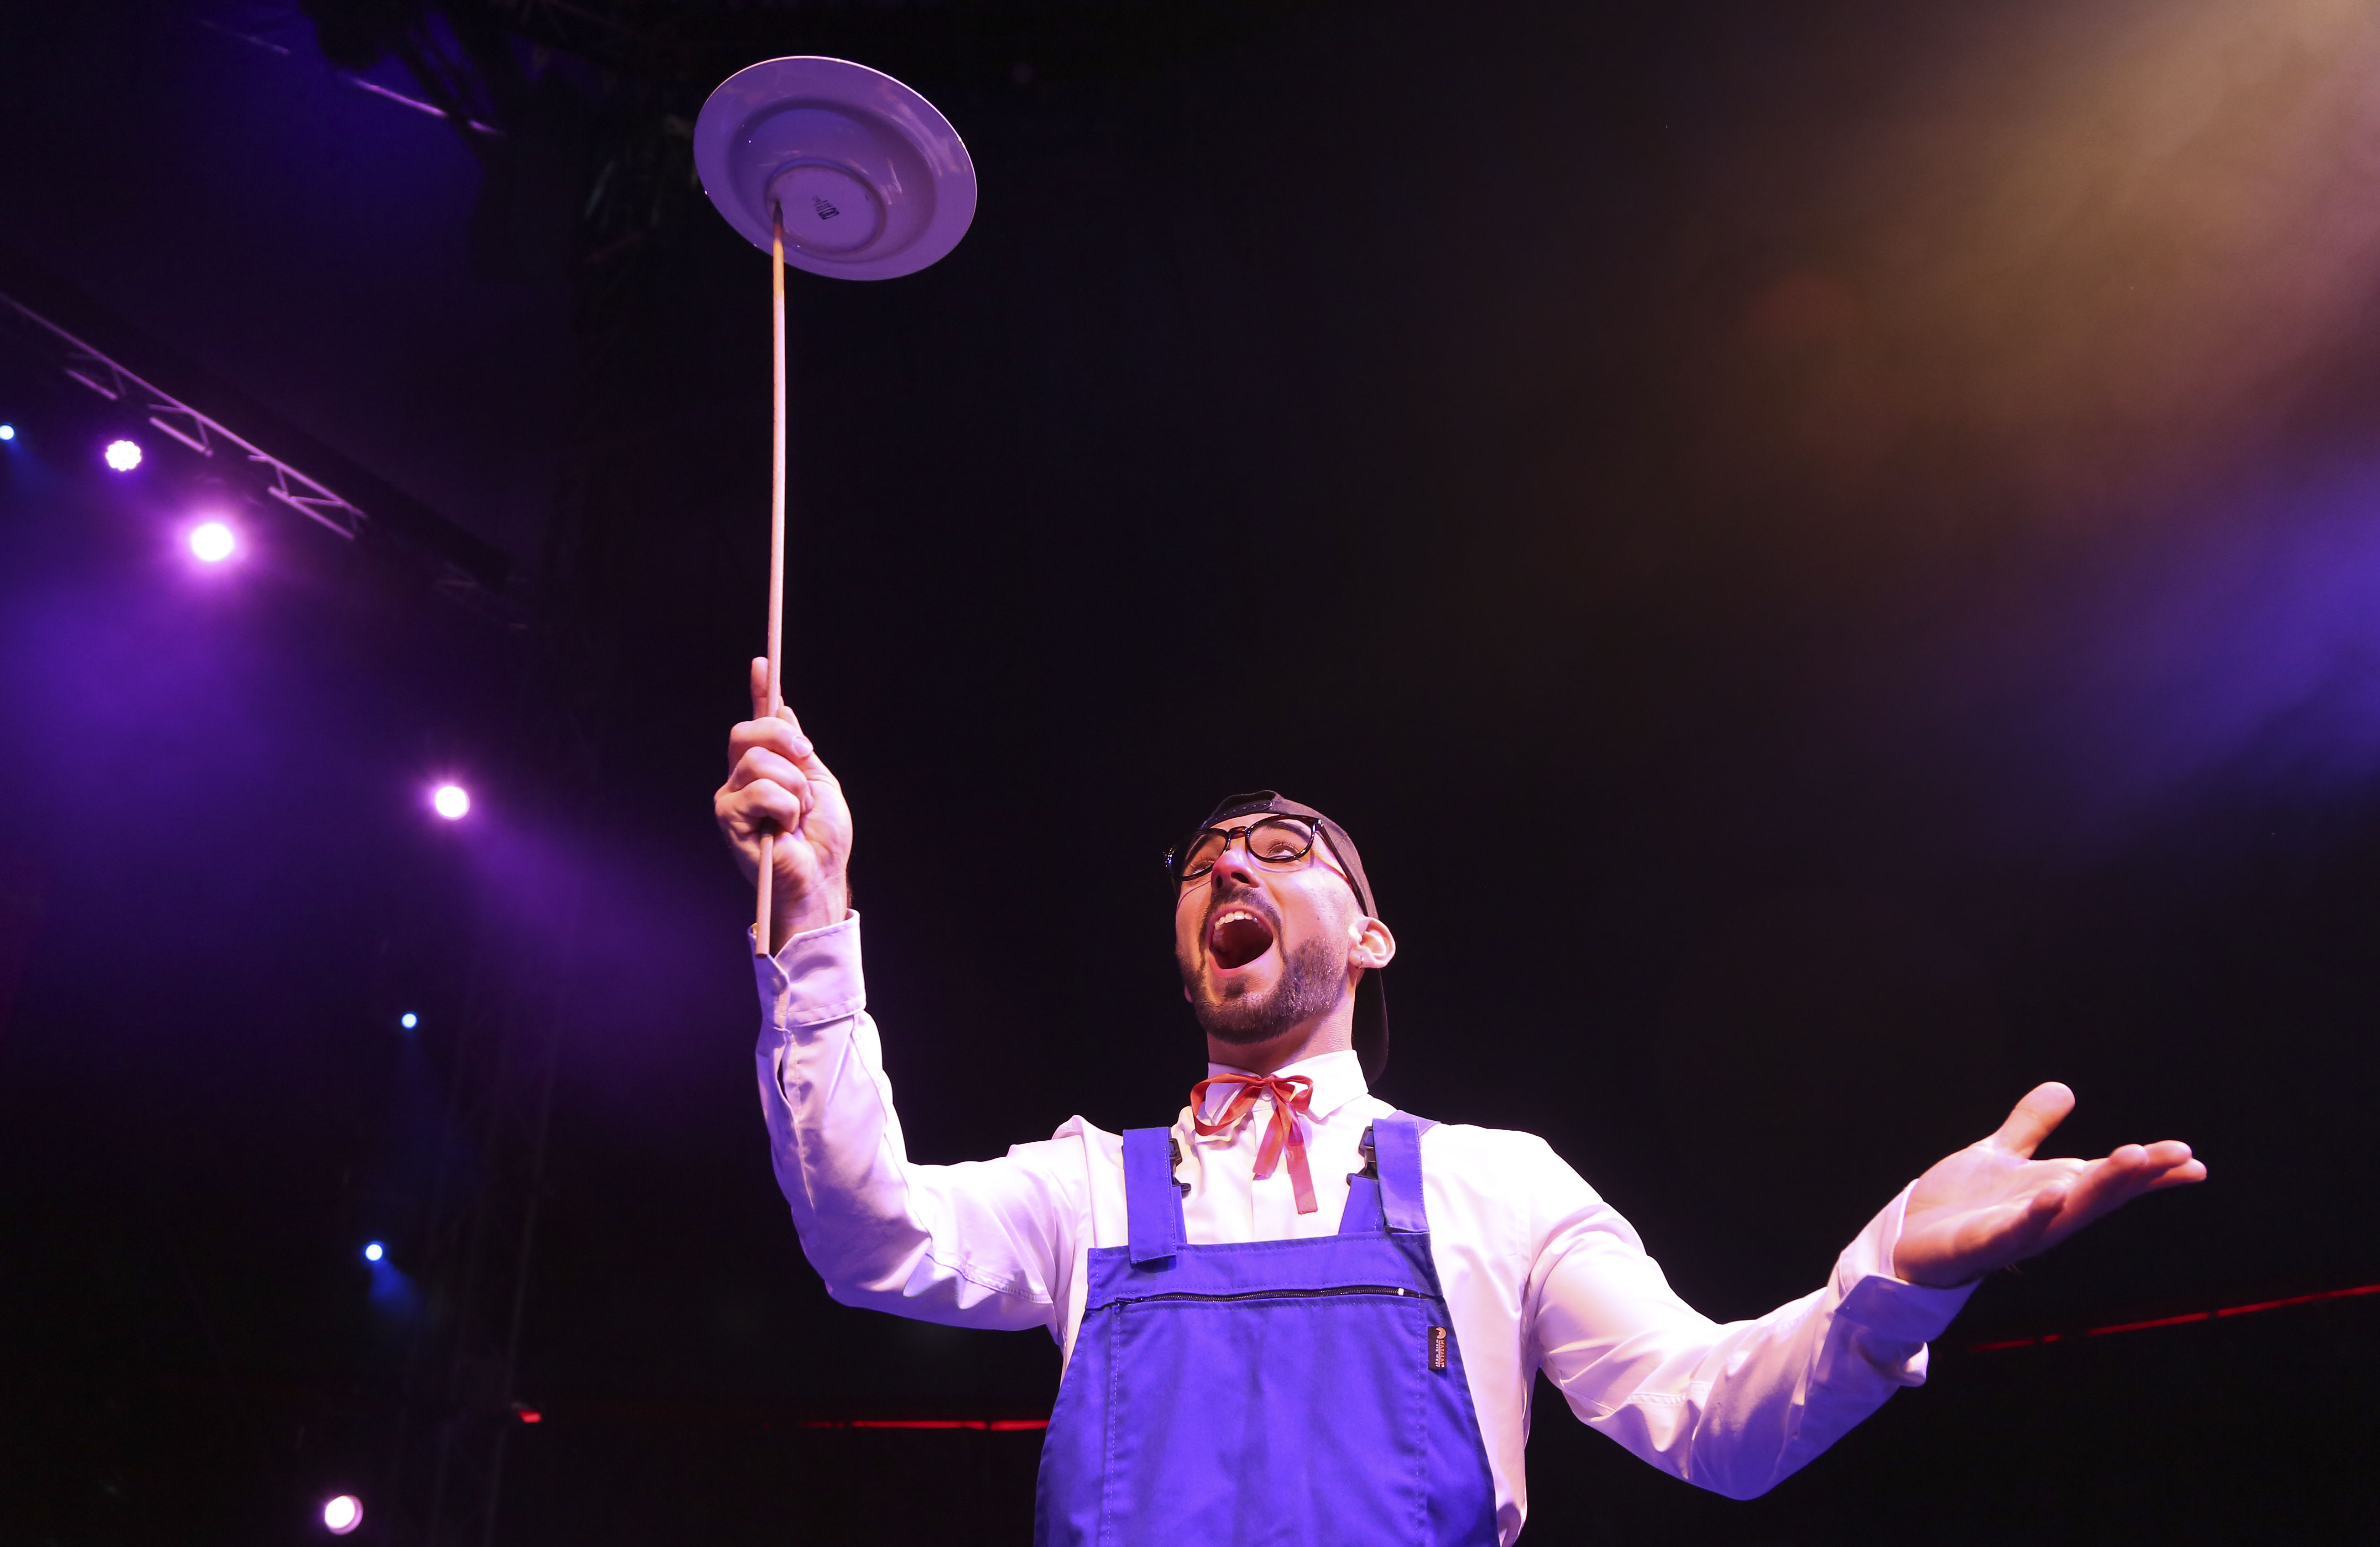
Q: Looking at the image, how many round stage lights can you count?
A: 7